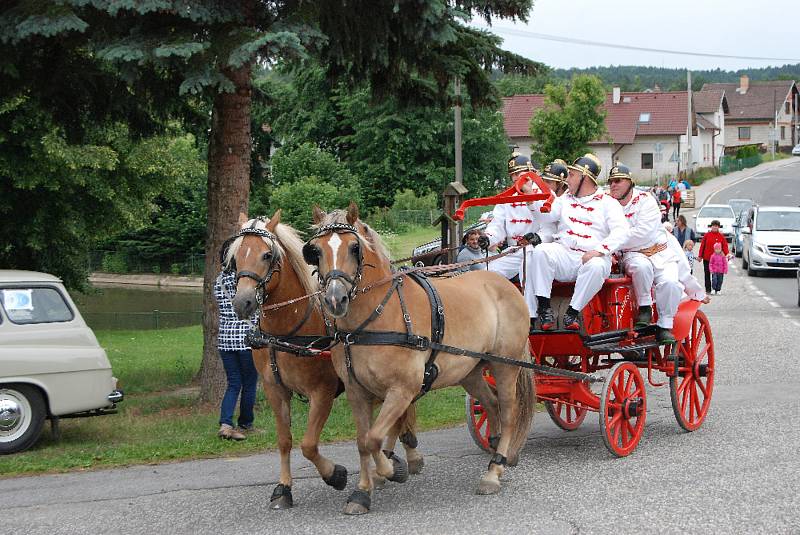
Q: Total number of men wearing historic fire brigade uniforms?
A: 4